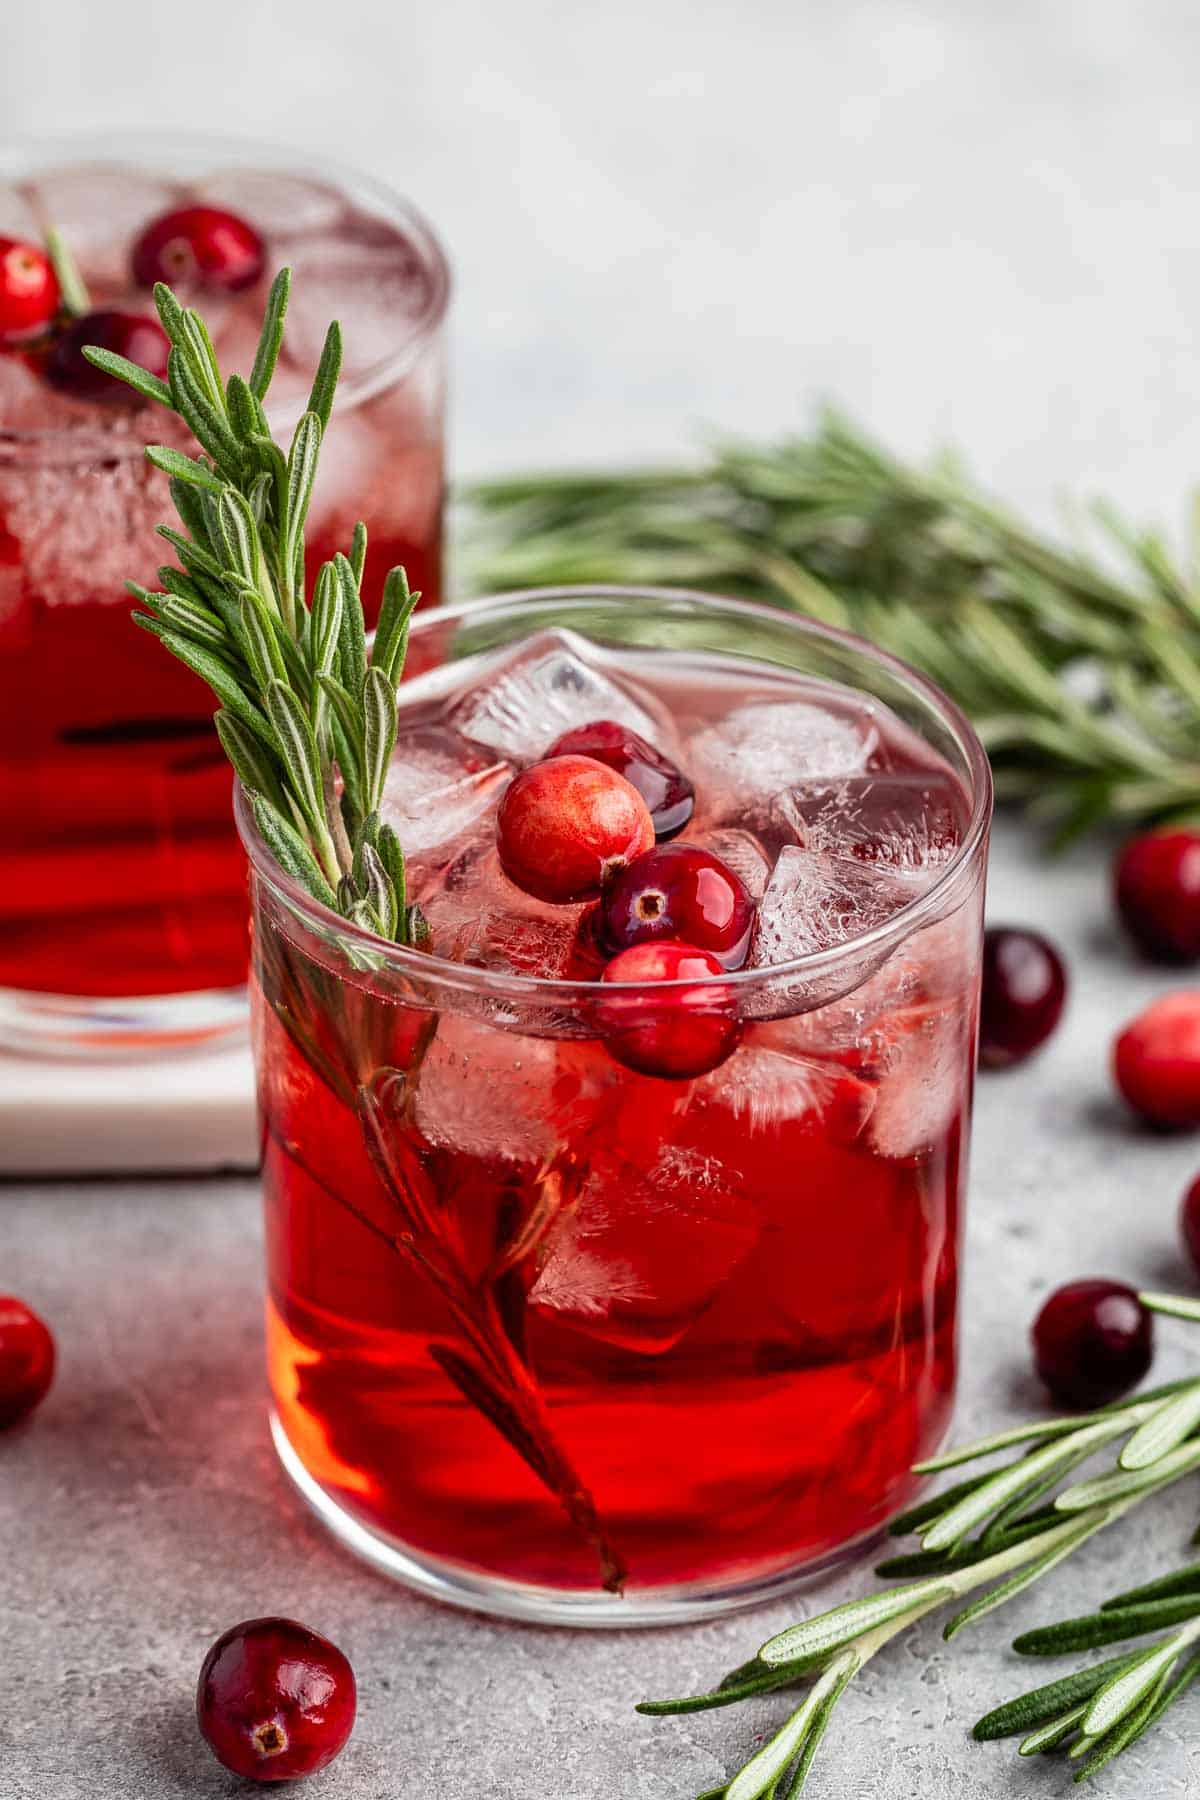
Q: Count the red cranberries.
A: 14